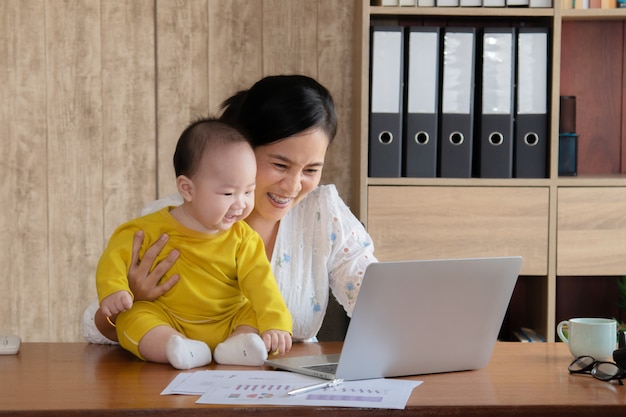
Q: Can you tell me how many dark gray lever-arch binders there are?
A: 5